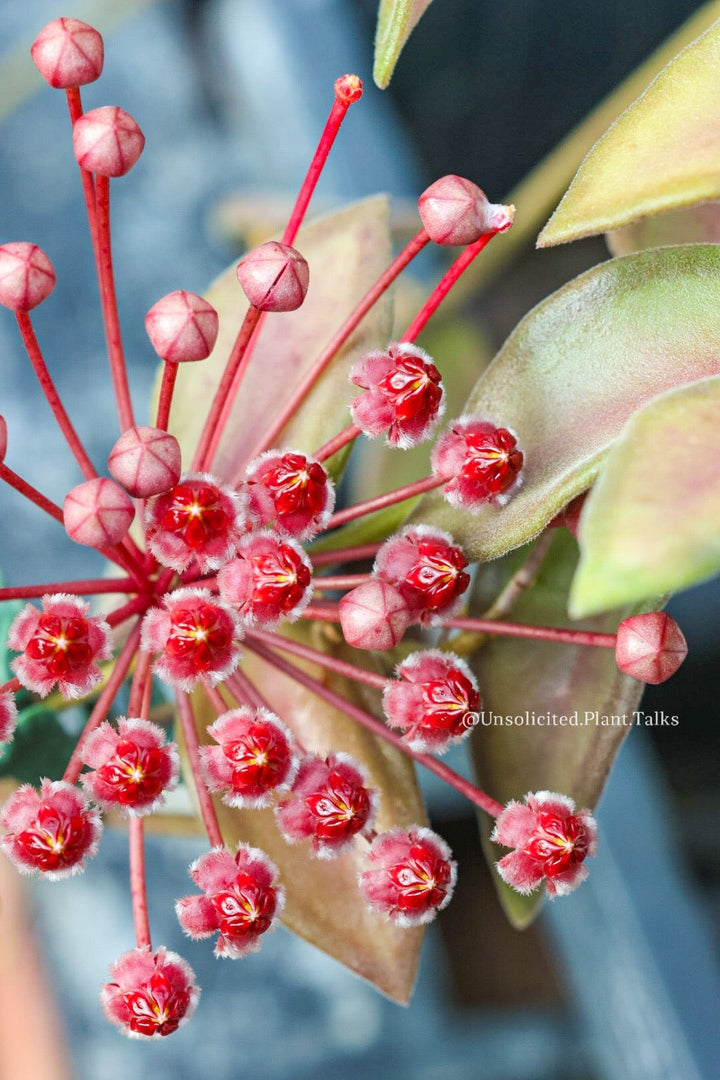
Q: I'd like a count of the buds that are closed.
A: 11